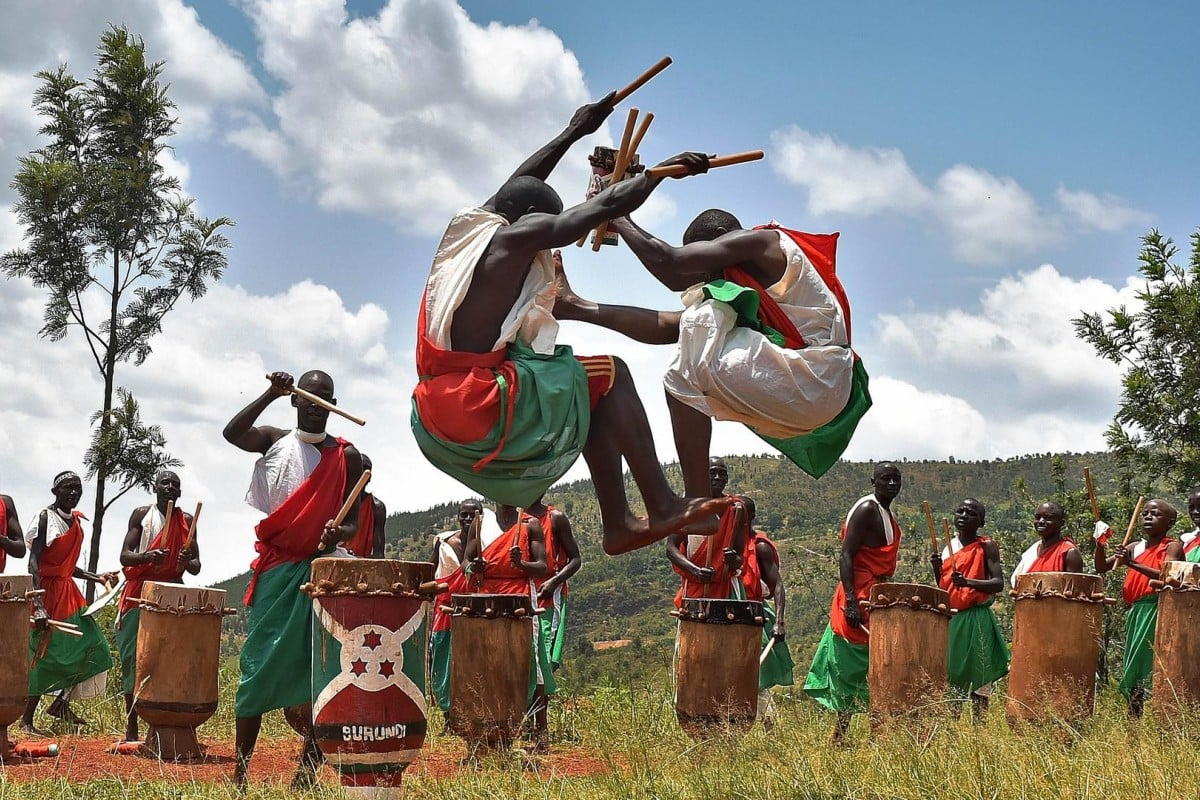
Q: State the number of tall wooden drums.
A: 8